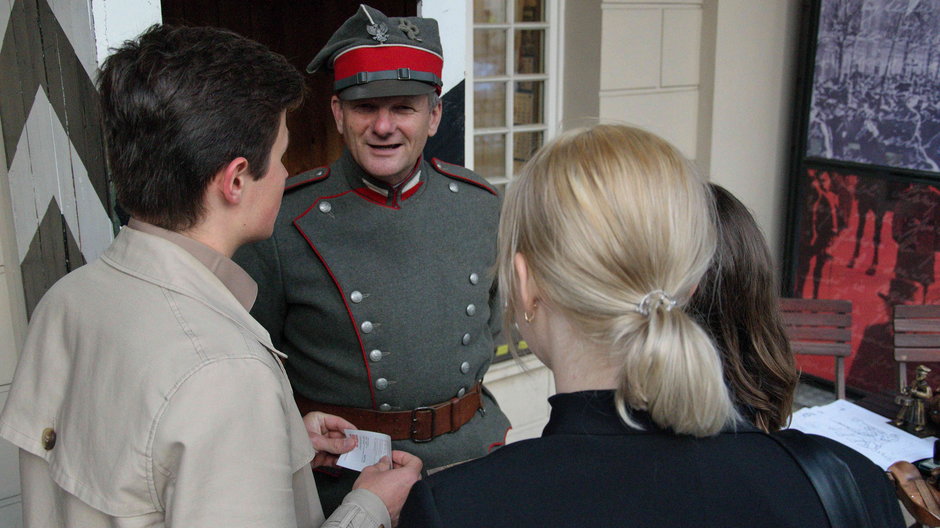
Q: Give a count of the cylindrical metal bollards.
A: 0